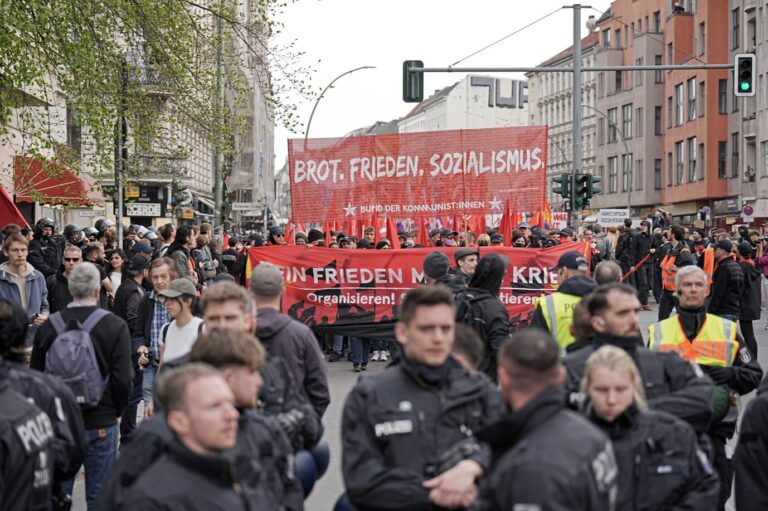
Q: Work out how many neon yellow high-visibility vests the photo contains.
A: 2